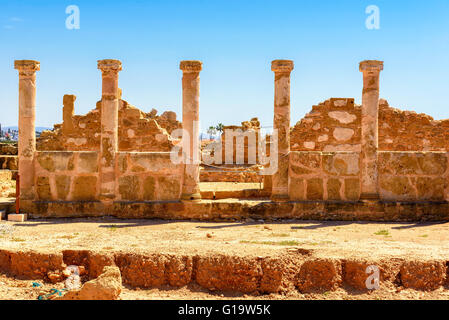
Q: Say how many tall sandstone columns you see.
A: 5